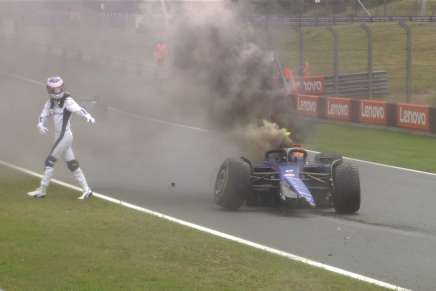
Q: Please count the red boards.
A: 5